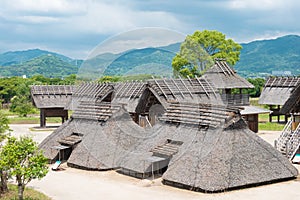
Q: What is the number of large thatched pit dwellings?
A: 2